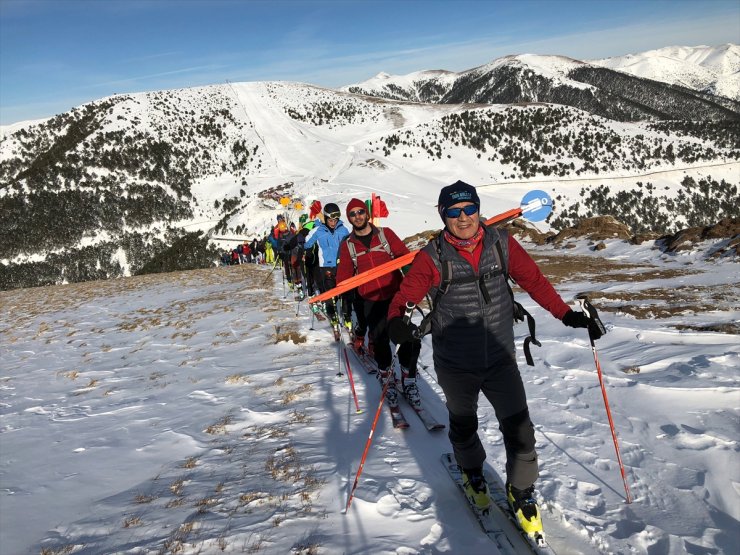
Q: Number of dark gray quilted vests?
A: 1